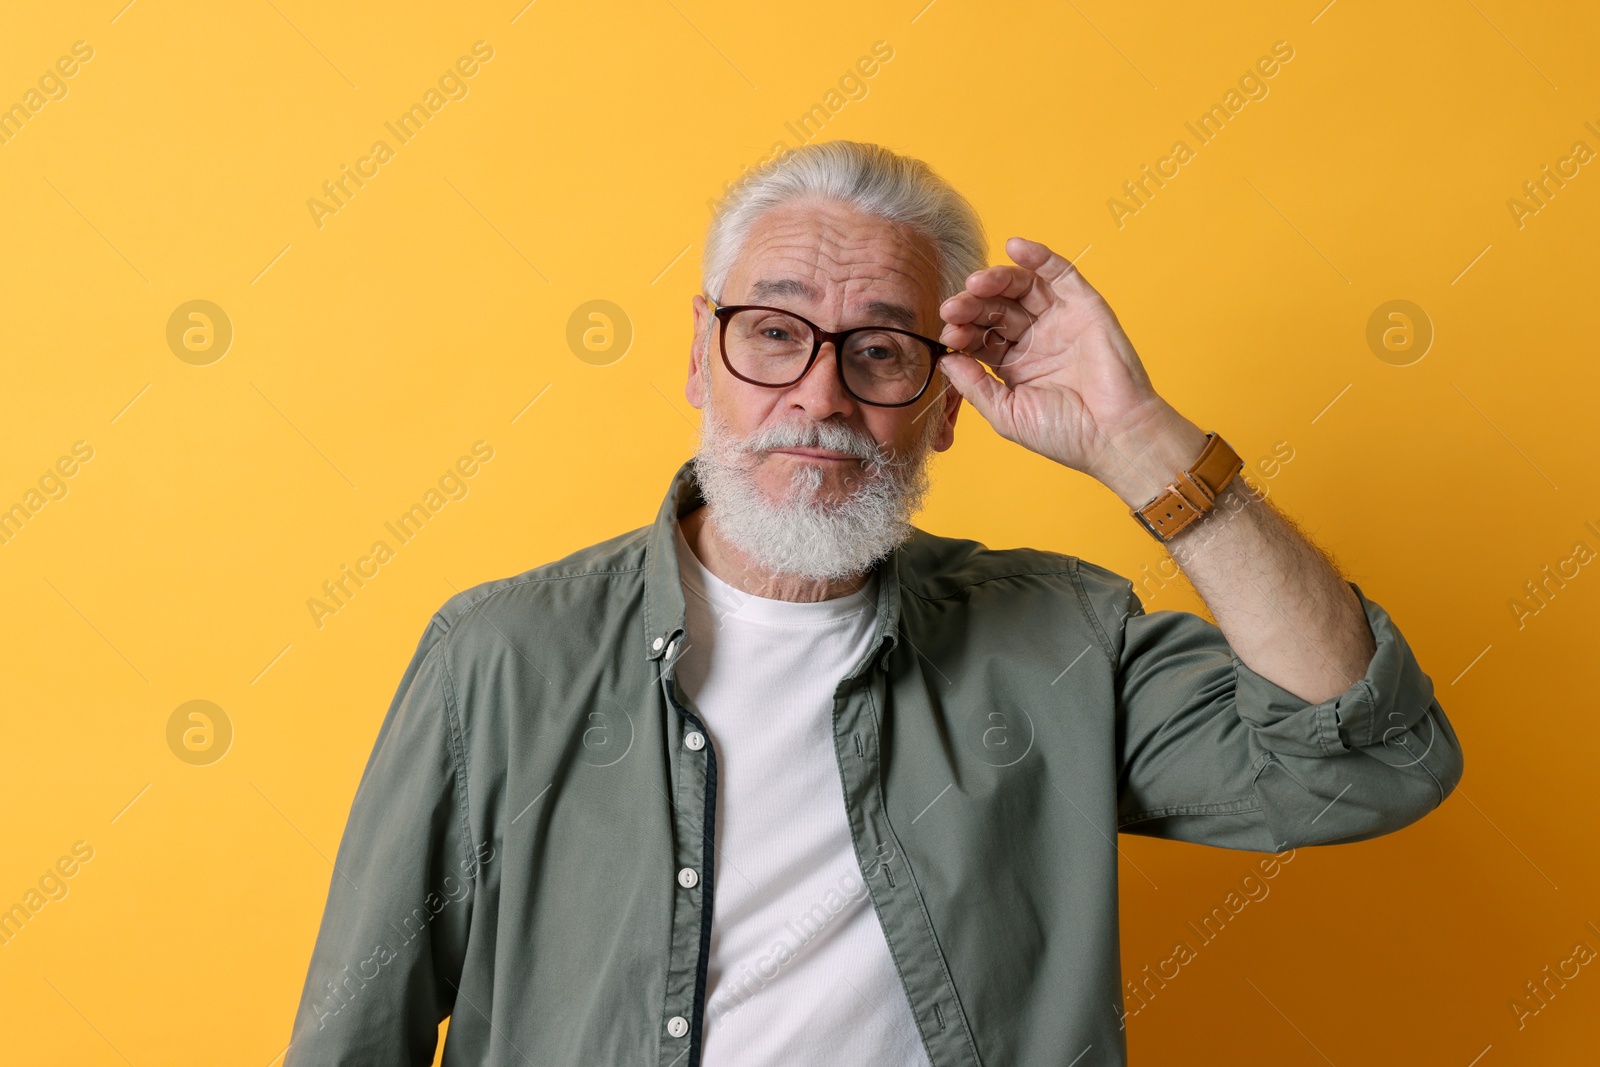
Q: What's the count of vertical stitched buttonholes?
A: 3